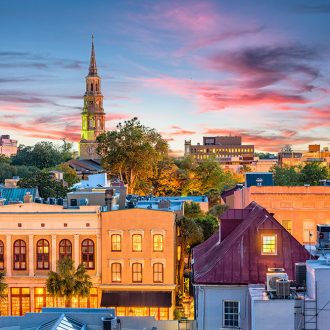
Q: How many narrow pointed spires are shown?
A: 1